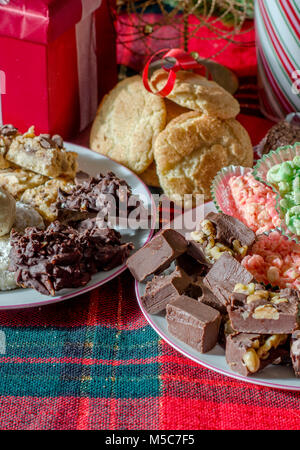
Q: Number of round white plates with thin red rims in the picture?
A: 2